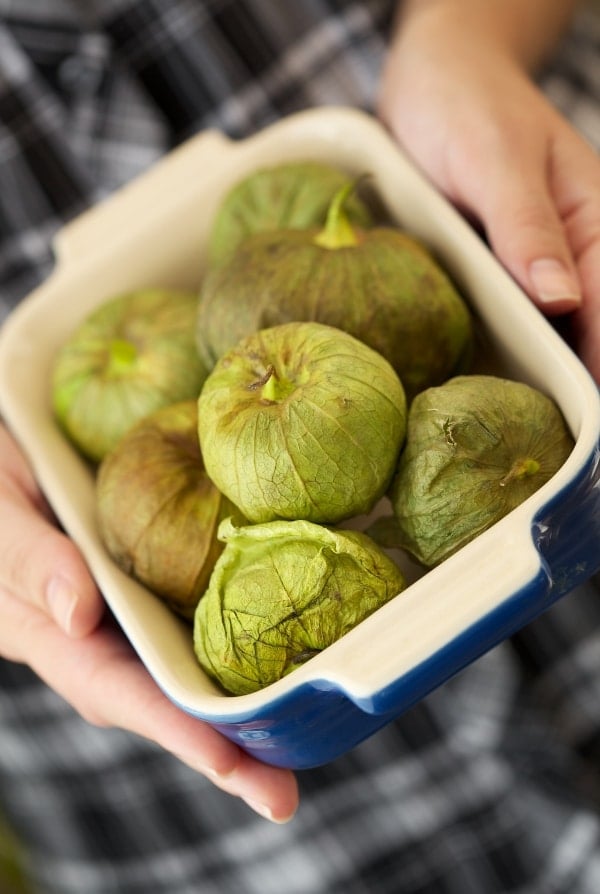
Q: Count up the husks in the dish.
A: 7